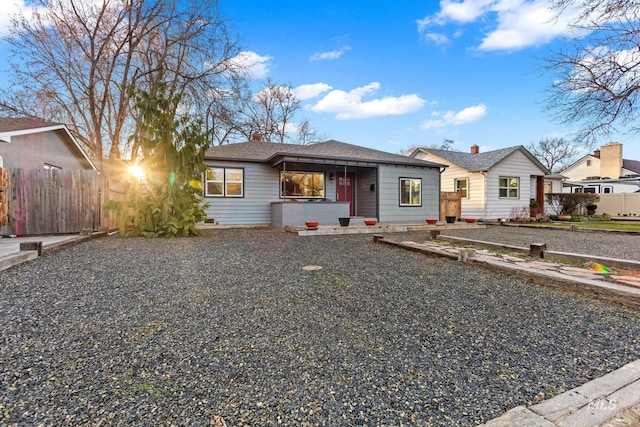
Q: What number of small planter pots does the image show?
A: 6